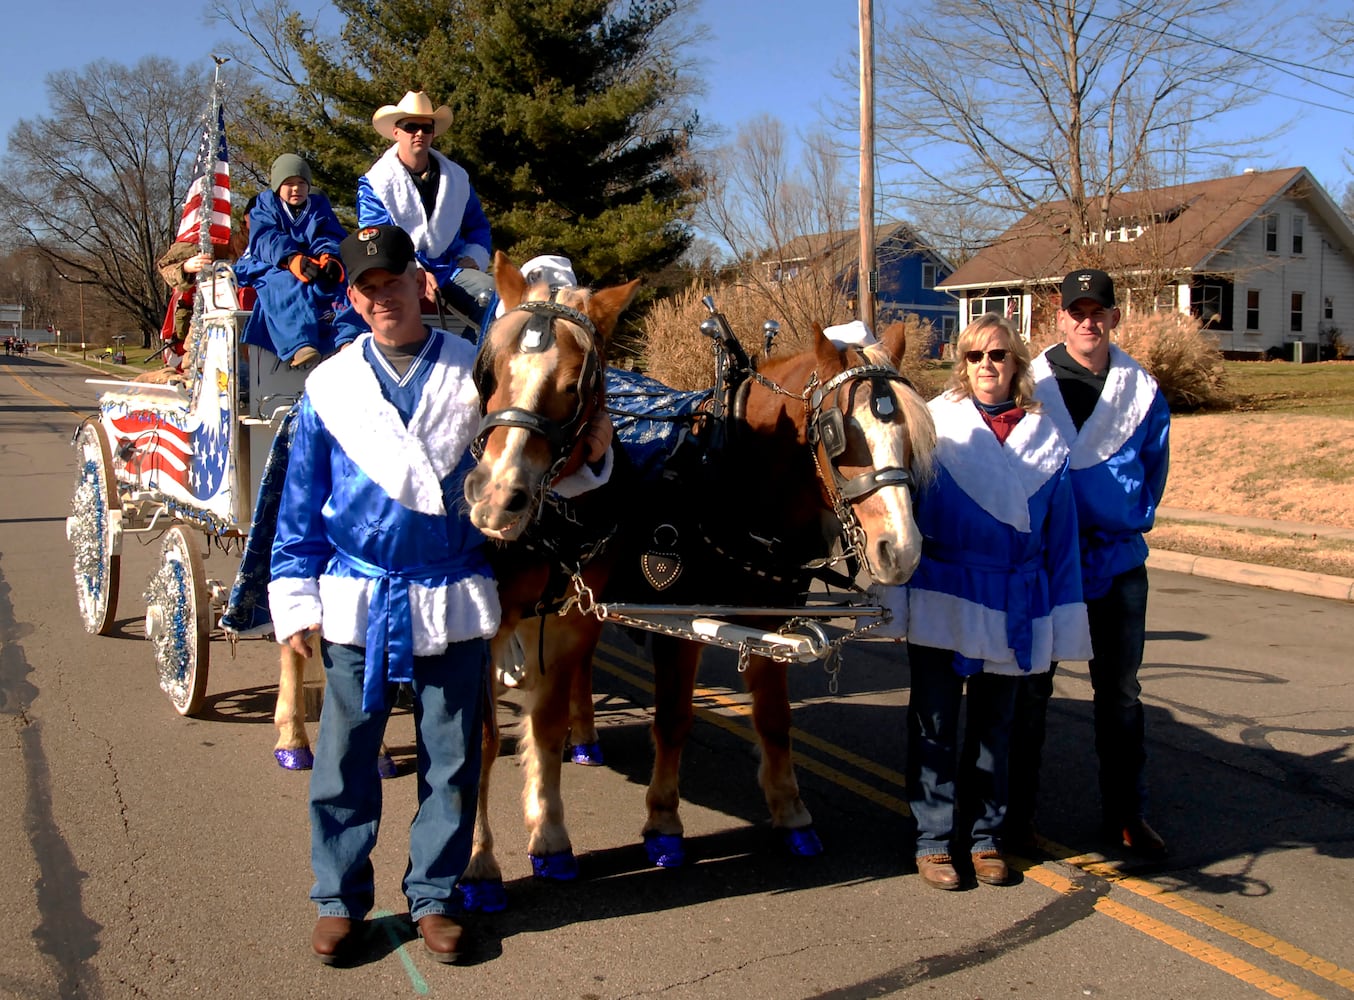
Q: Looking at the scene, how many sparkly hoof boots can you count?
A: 7